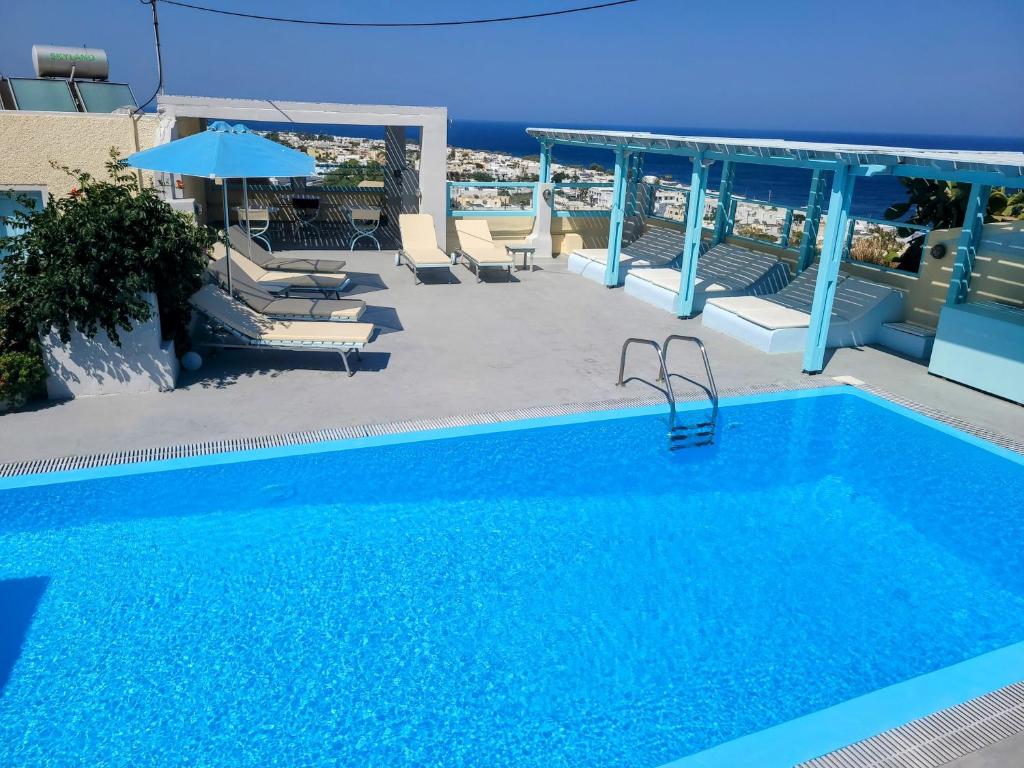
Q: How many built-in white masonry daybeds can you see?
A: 3